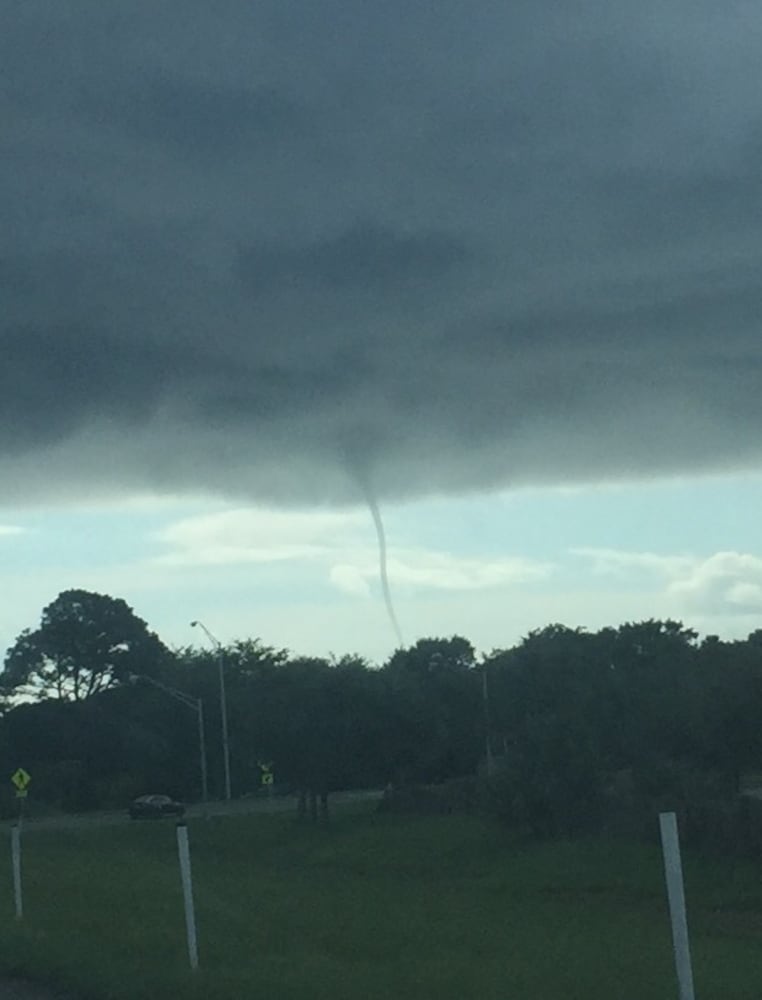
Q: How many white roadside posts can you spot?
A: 3